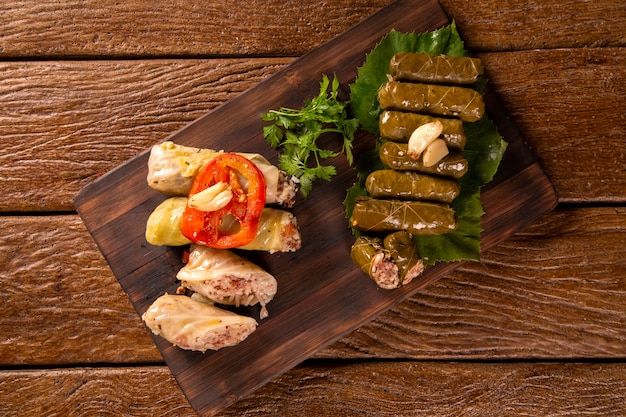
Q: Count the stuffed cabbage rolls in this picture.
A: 4